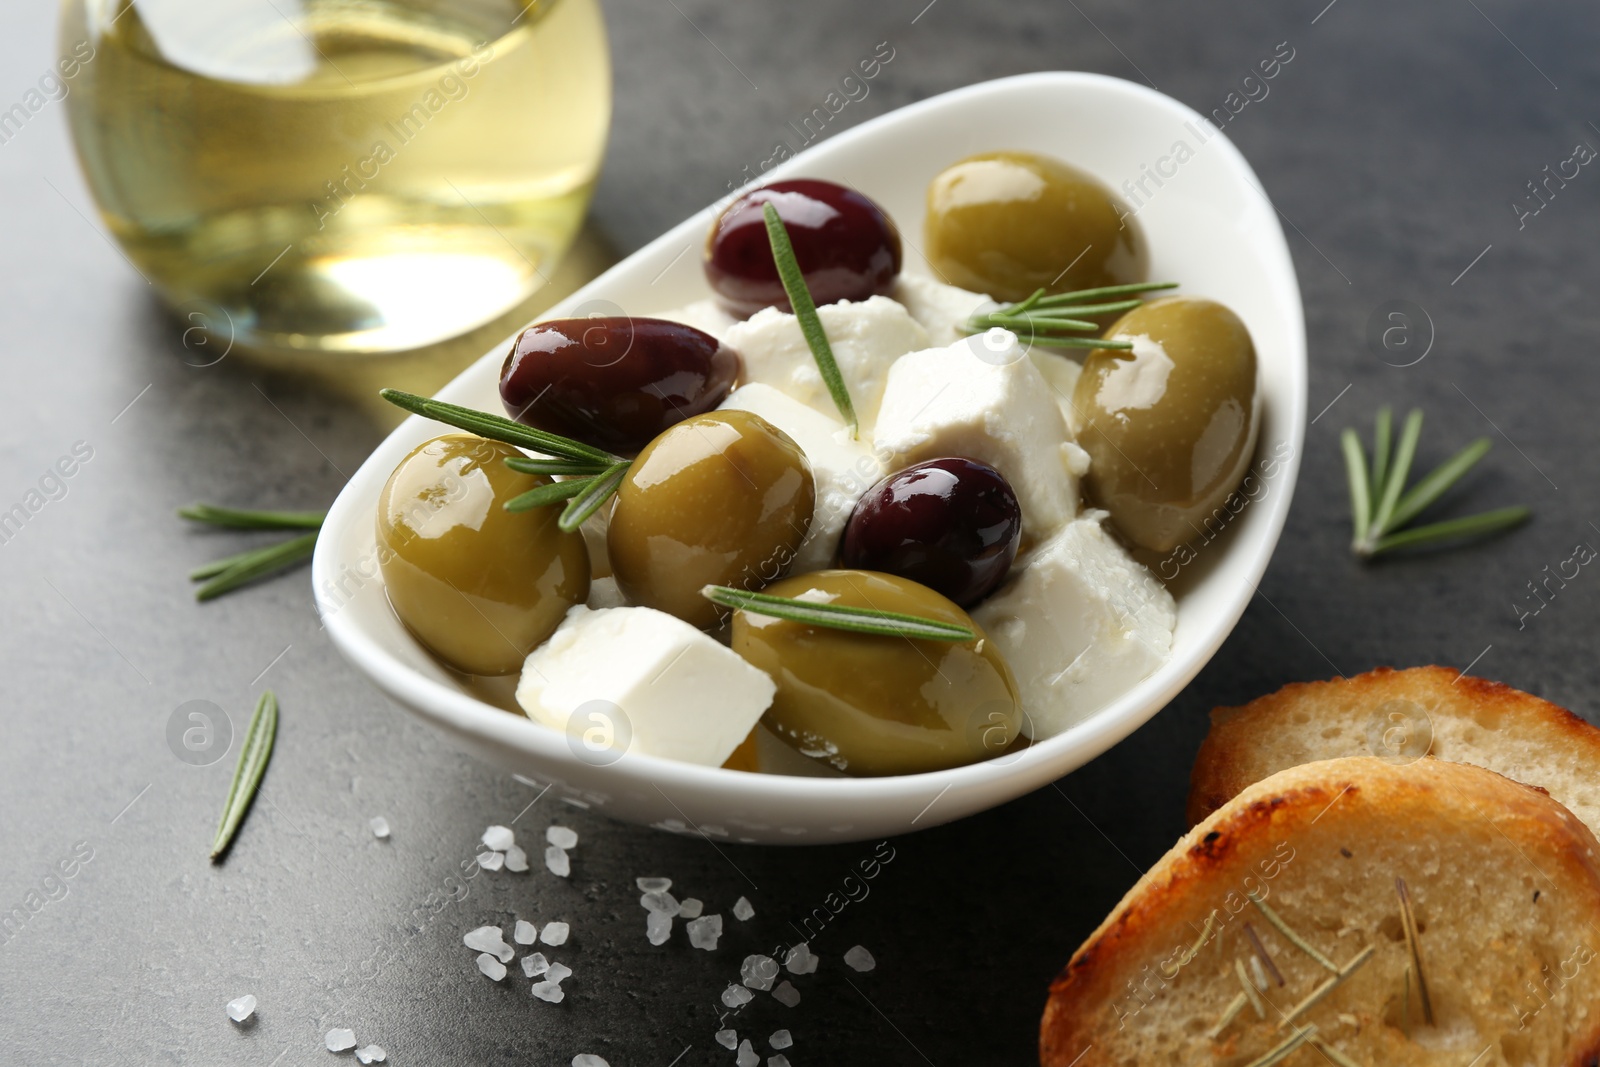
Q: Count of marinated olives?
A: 8